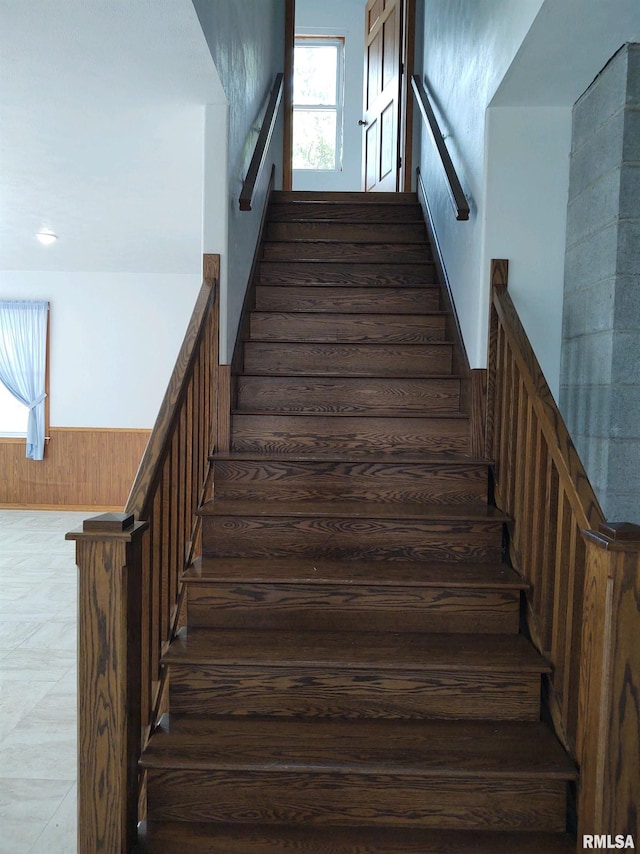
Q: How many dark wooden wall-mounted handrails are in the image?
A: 2